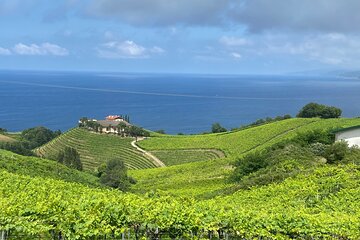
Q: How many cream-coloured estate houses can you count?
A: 1